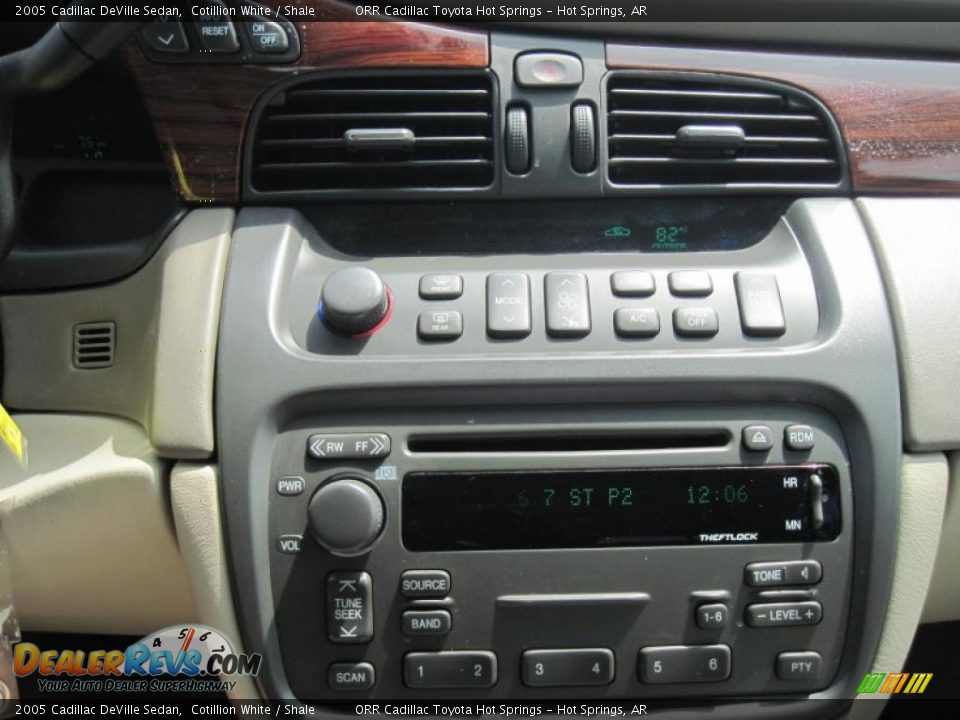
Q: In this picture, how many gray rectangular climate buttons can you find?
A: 9